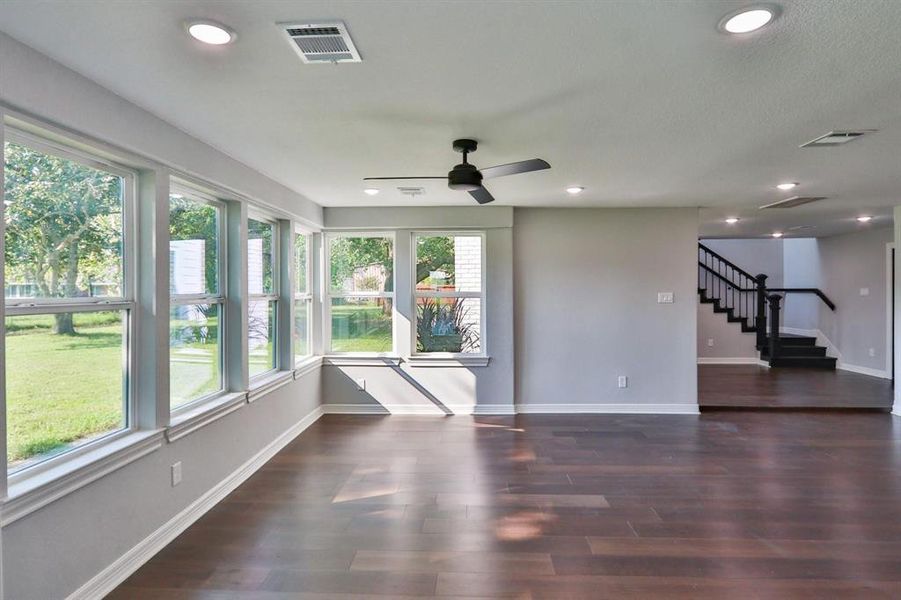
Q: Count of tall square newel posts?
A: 2